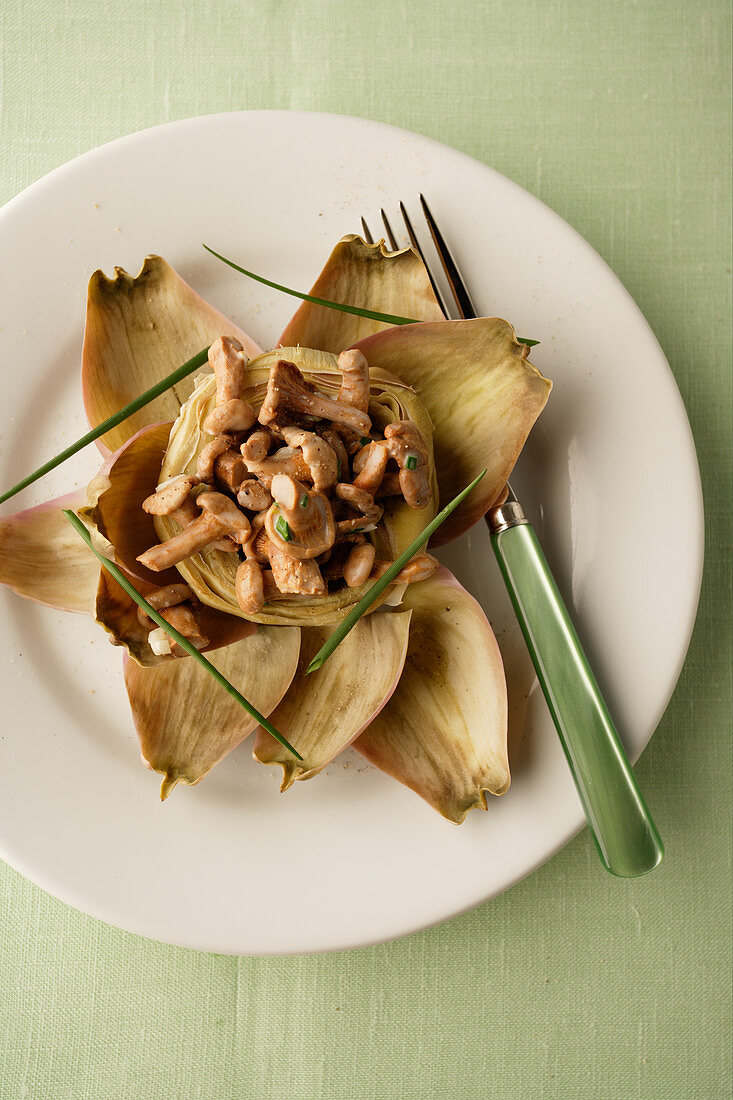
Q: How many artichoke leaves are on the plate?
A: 9